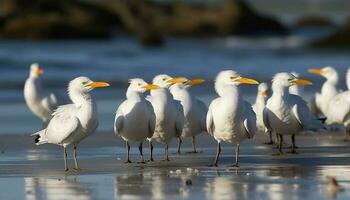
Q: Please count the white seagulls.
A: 11